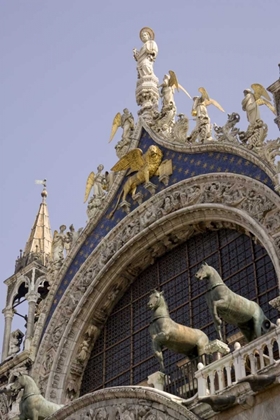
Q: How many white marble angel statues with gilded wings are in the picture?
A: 6